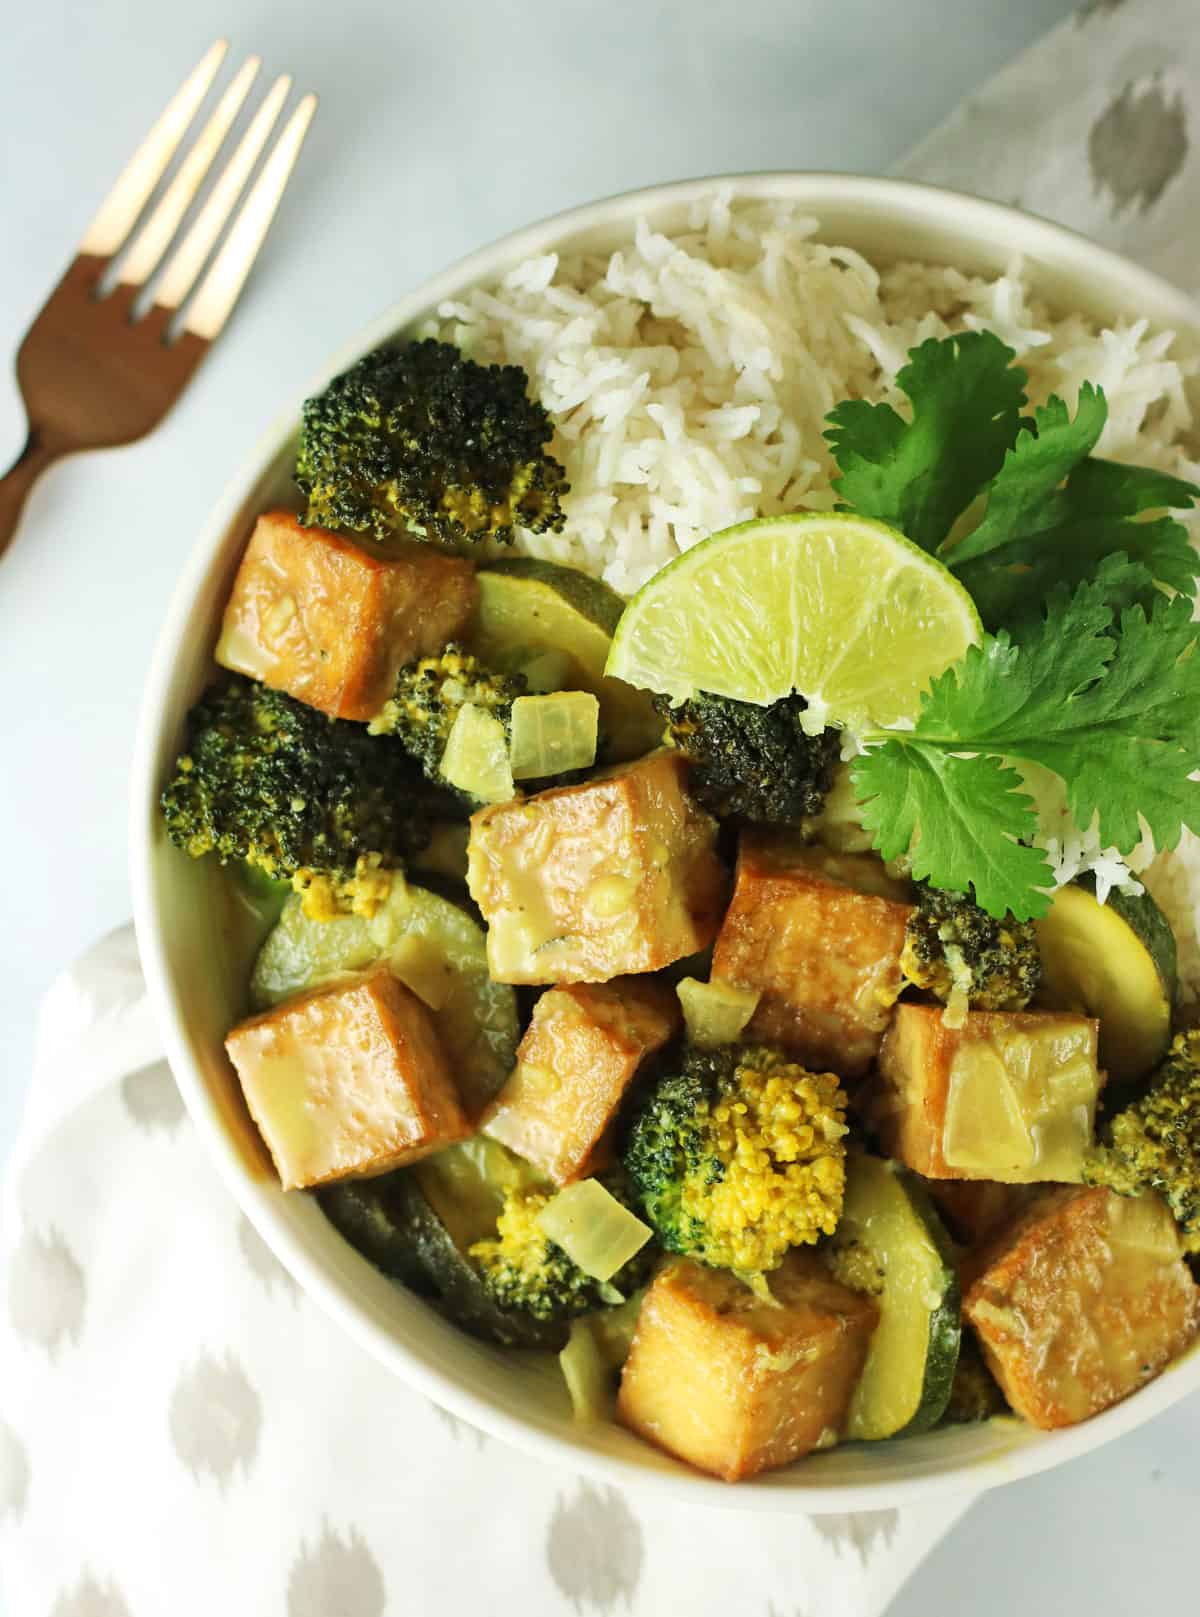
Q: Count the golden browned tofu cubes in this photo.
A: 8